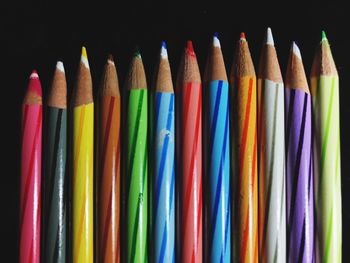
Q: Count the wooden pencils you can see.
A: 12